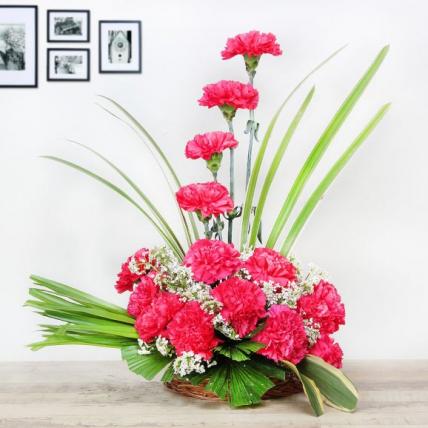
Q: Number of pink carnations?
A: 14